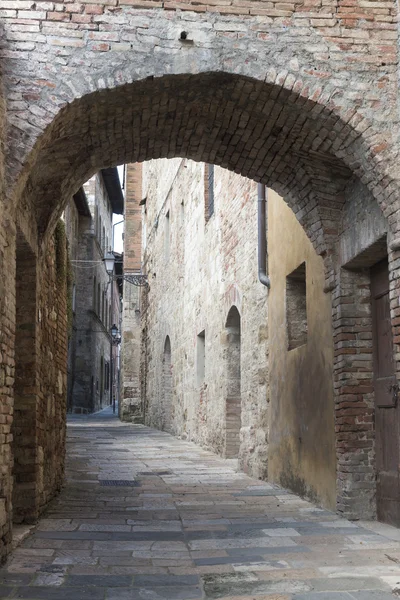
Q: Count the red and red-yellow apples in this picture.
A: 0